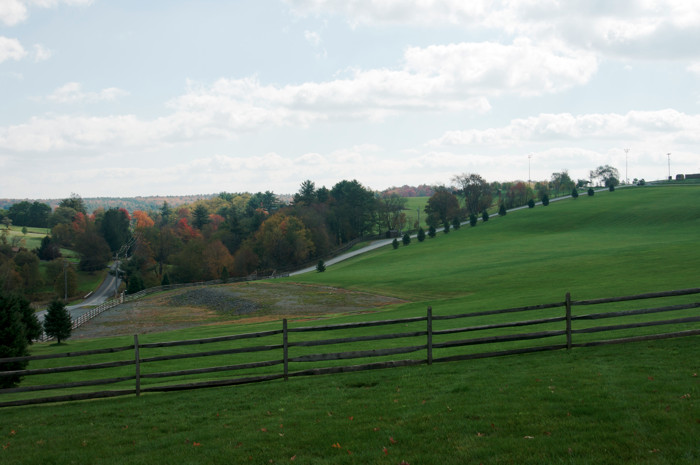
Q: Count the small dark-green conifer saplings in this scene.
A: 15